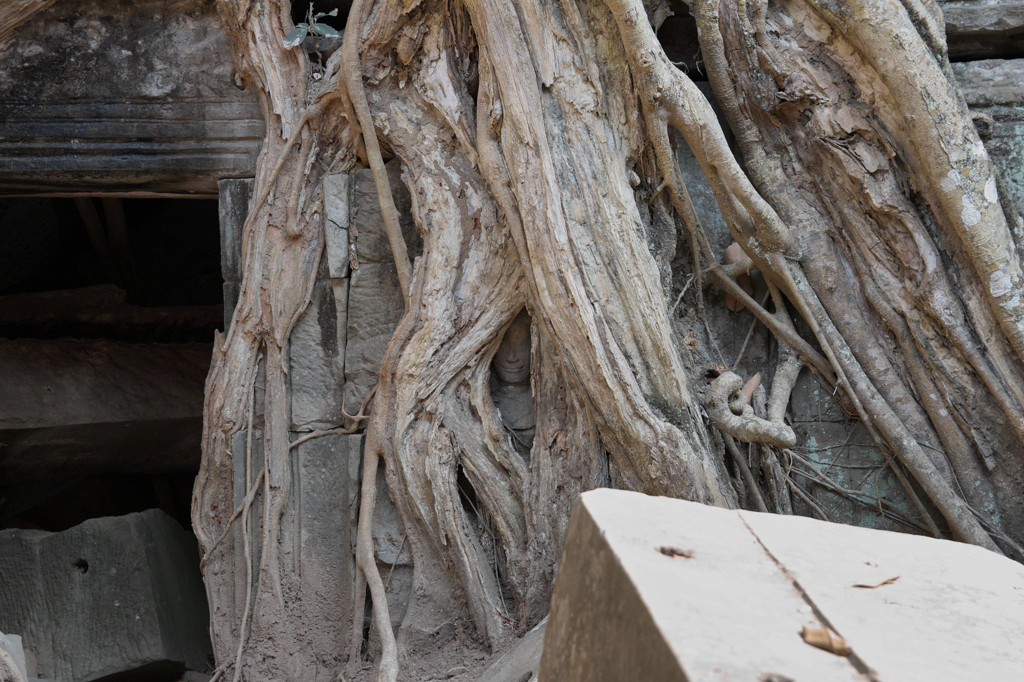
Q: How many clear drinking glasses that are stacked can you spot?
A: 0